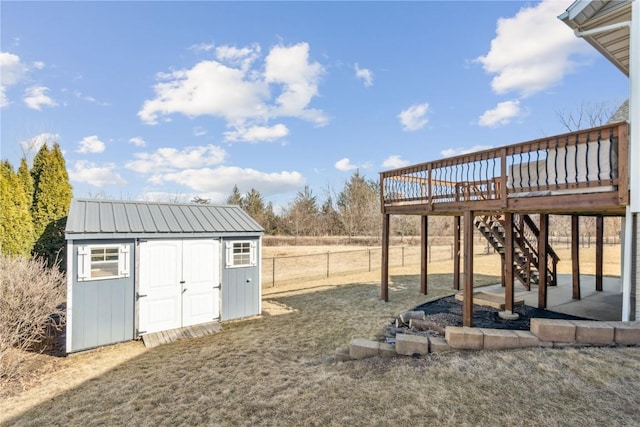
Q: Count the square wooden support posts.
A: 8